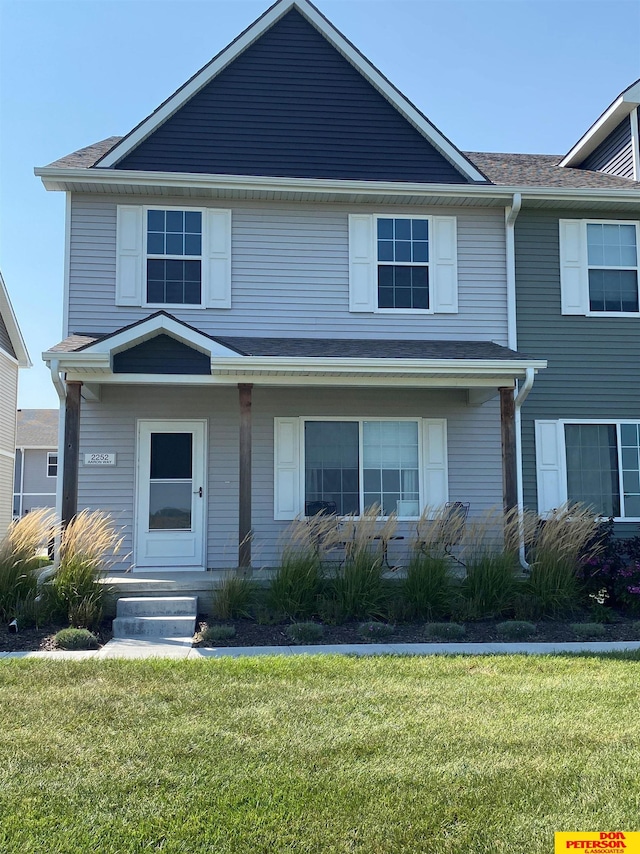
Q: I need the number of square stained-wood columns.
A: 3